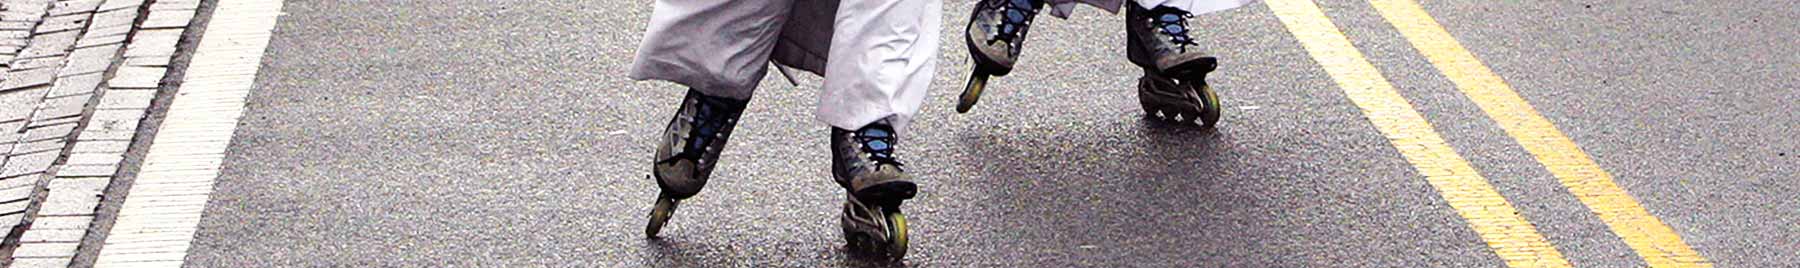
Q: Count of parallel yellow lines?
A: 2